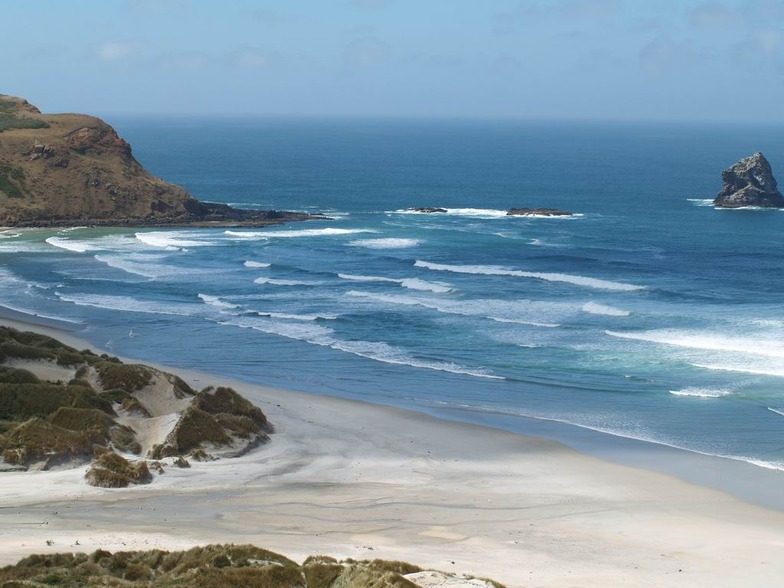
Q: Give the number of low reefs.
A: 2